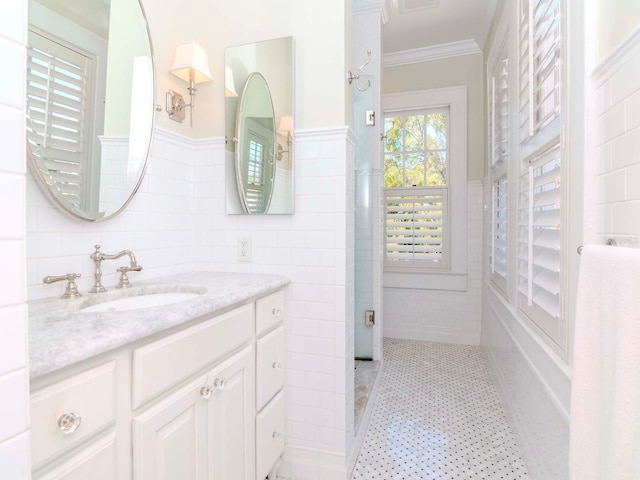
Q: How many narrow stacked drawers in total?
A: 3